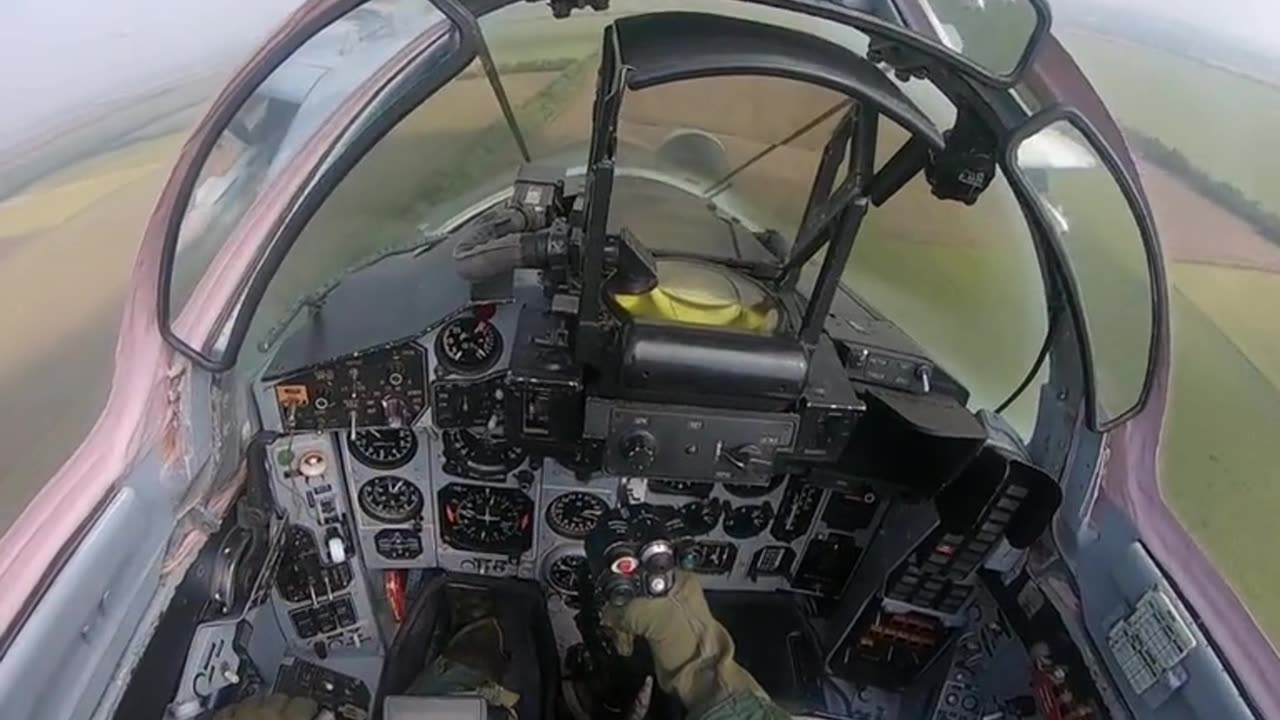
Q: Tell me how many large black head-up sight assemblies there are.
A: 1